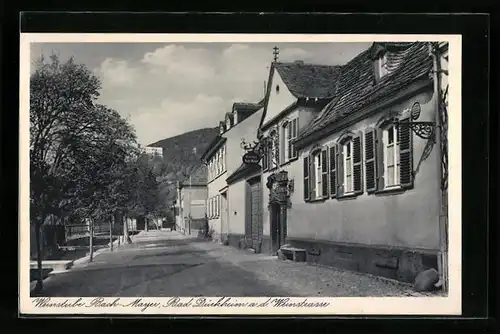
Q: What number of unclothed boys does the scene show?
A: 0